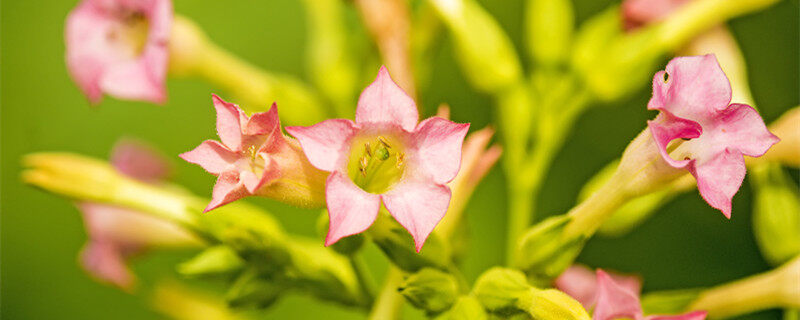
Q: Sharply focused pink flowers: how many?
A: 3